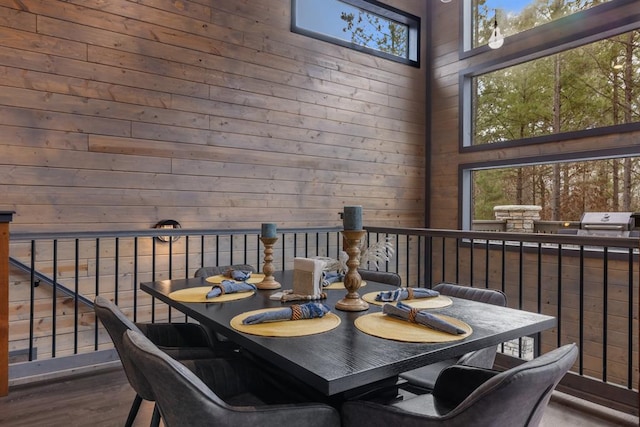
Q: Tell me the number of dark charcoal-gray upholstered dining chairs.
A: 6